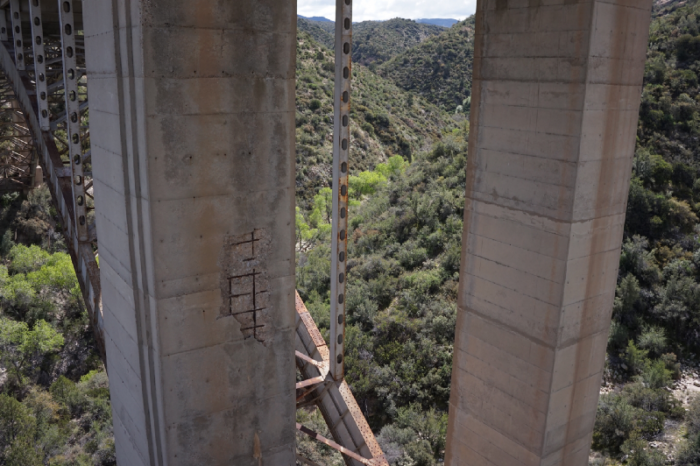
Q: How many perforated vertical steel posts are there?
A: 5